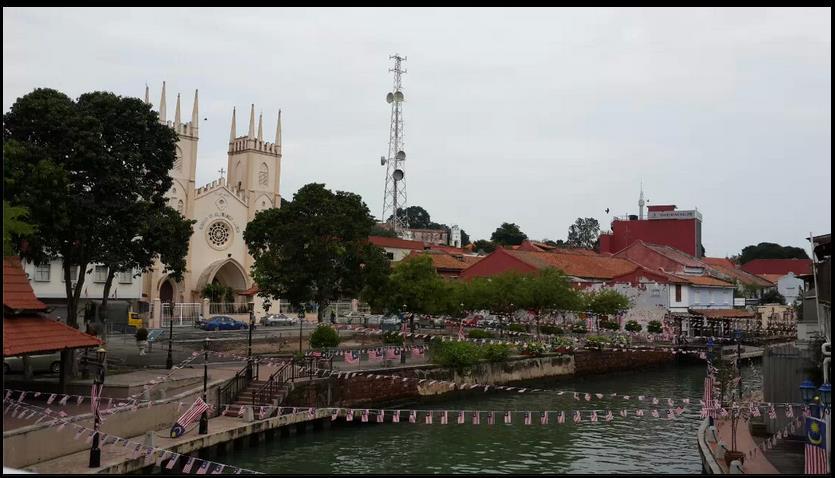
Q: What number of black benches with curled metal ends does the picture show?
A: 0